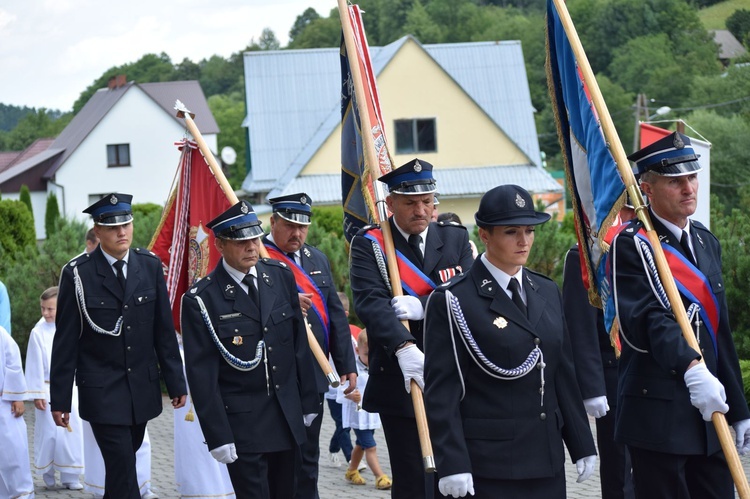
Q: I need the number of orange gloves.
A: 0